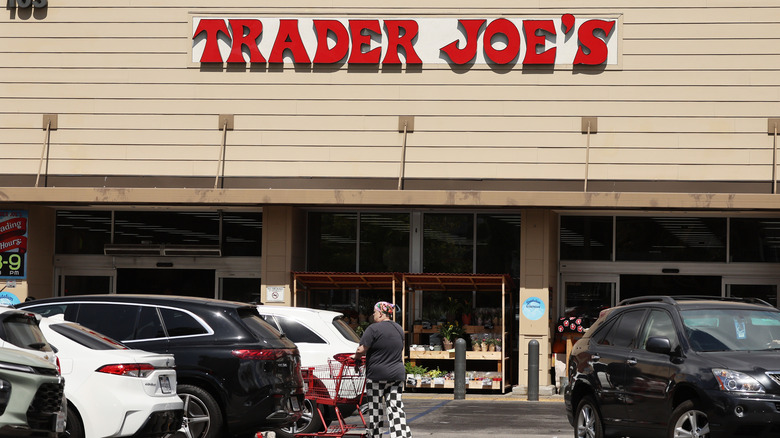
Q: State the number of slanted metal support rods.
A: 5